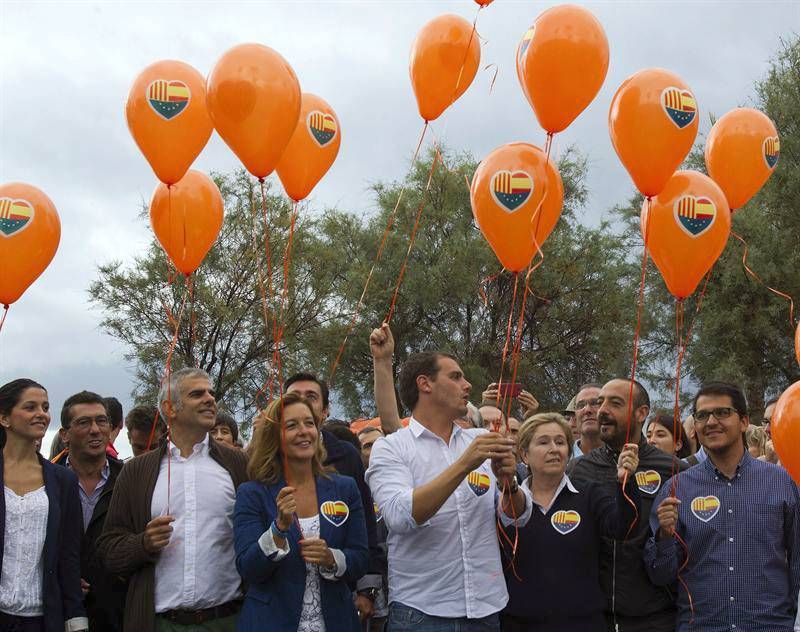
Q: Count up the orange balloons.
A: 14